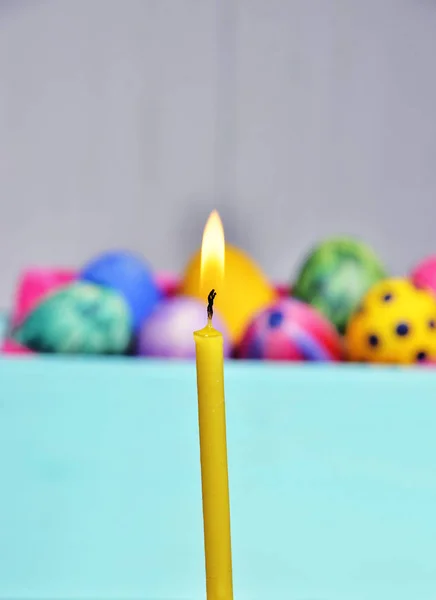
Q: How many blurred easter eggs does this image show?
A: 8